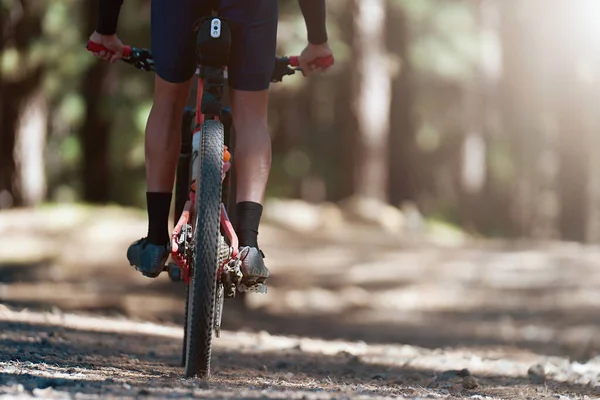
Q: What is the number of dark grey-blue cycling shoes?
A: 2